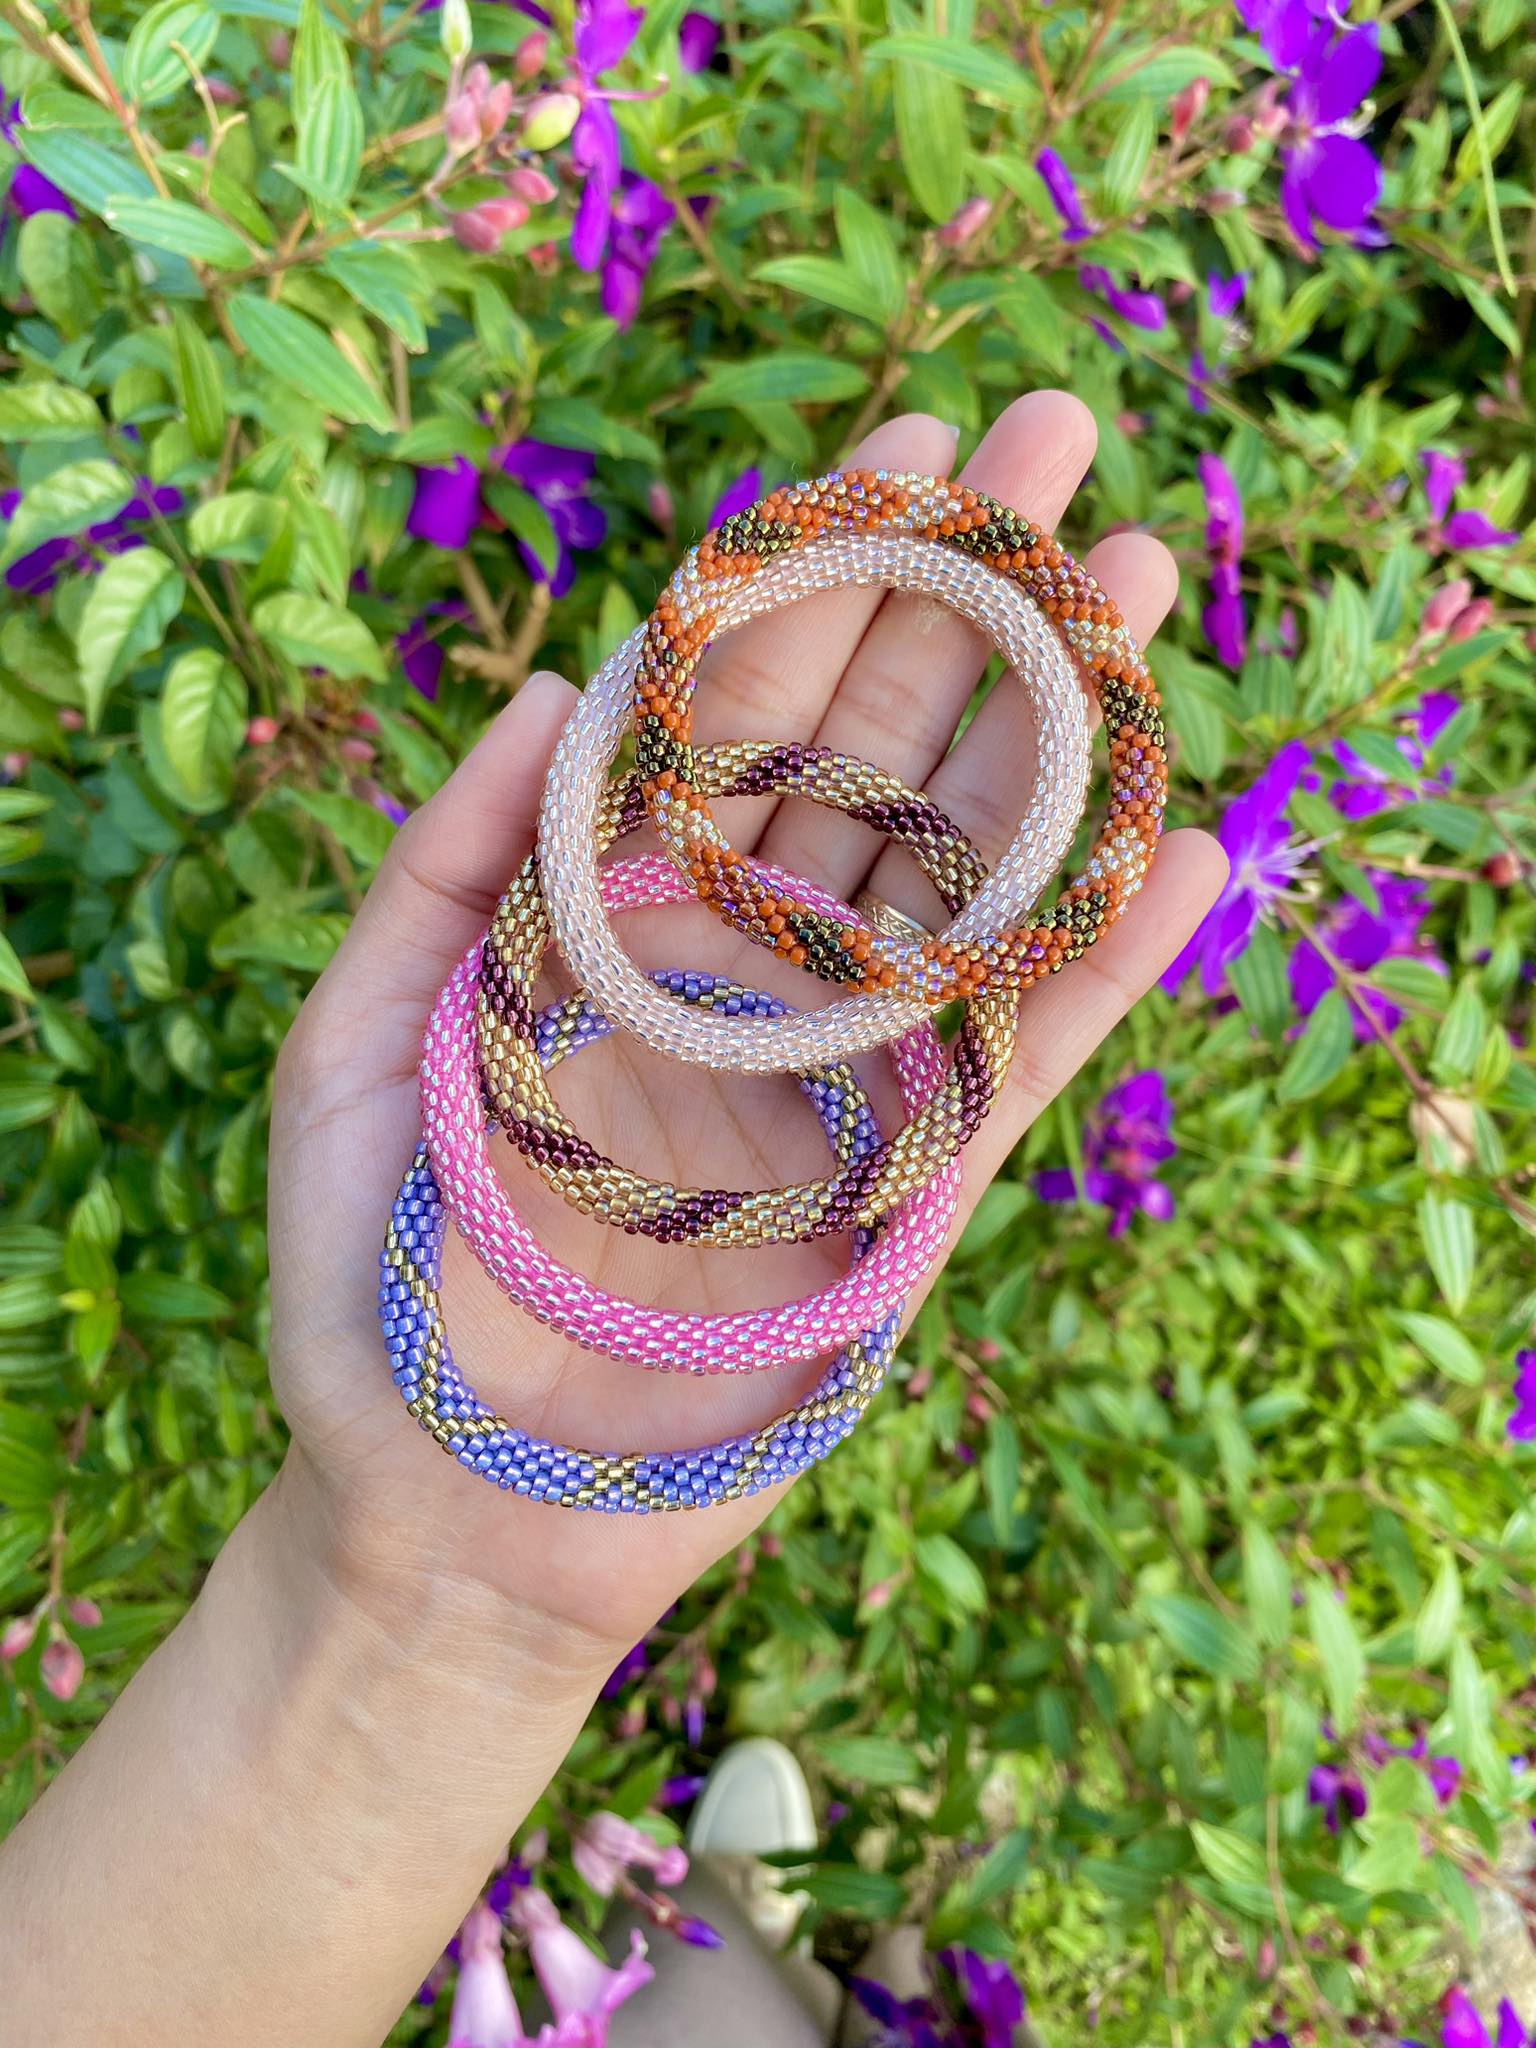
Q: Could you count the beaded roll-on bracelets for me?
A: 5